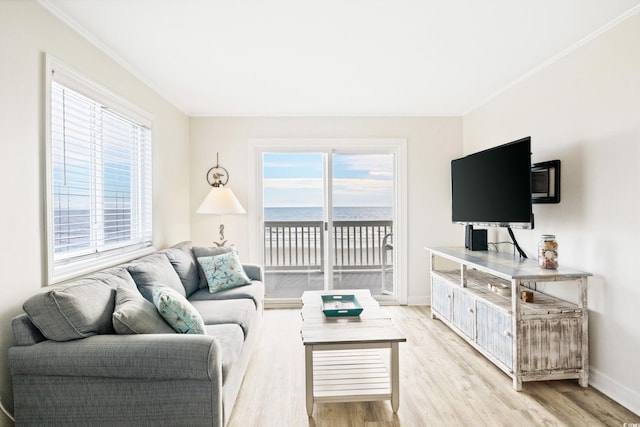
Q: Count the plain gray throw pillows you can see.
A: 2